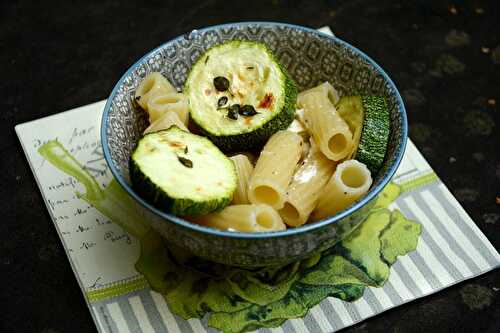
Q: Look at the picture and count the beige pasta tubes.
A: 10